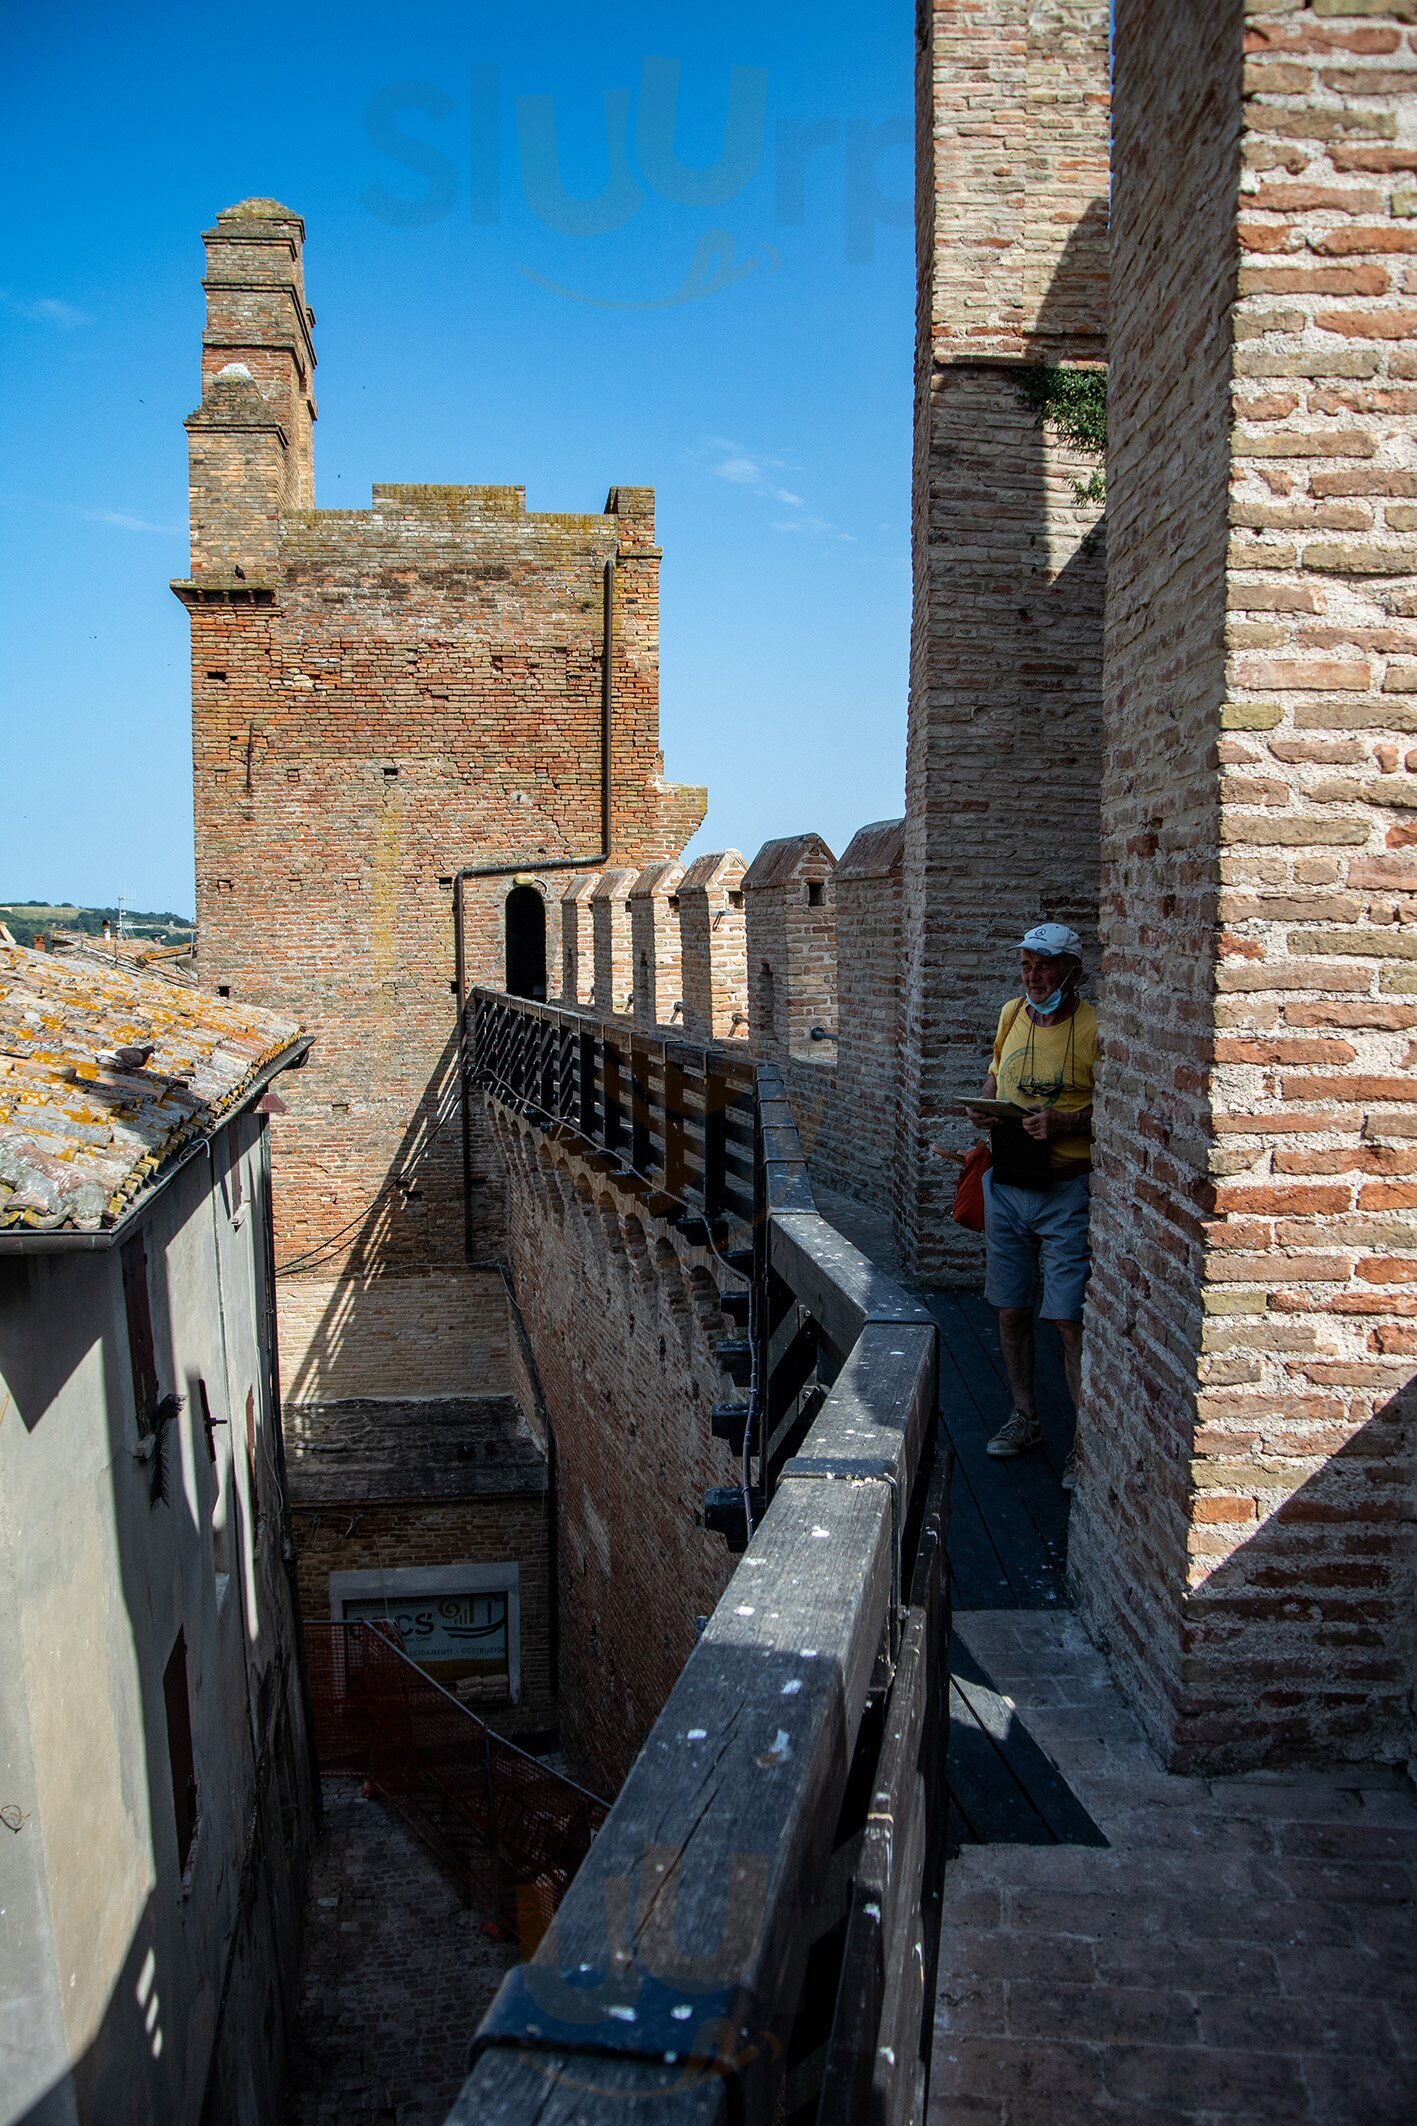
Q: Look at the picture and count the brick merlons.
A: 6